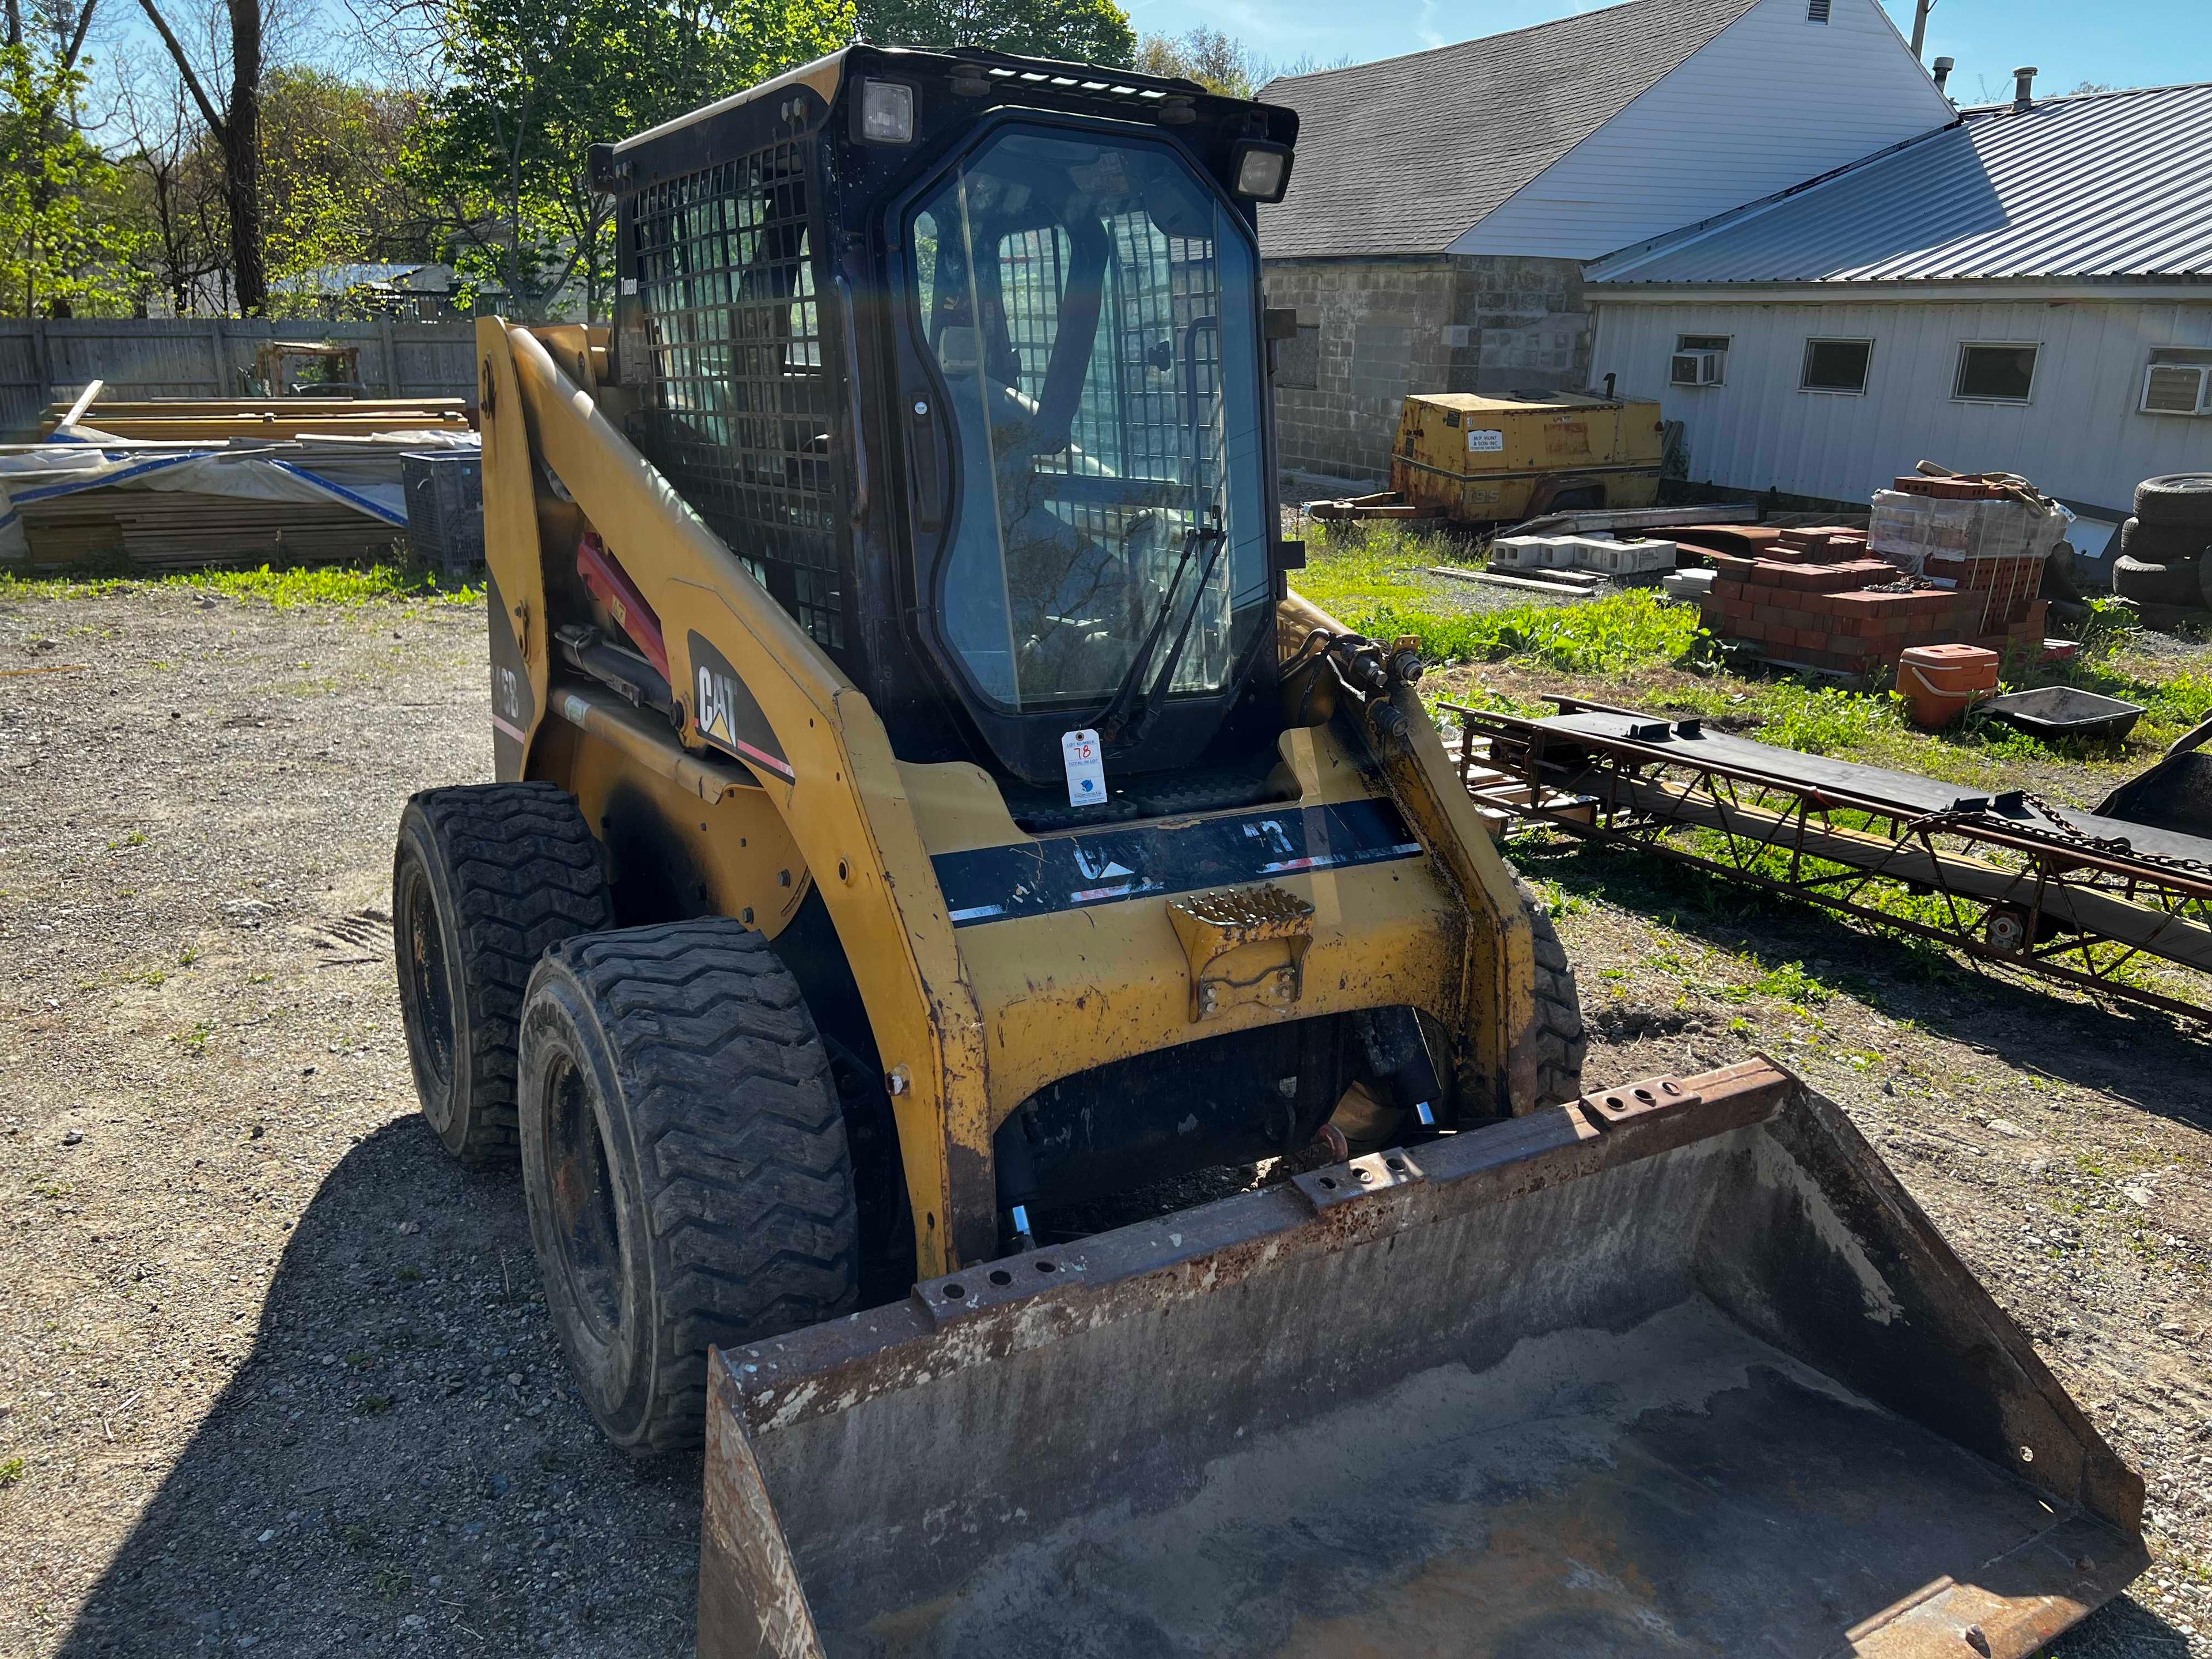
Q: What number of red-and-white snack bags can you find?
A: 0